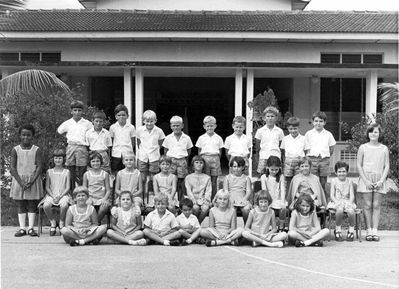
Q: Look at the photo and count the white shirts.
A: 12